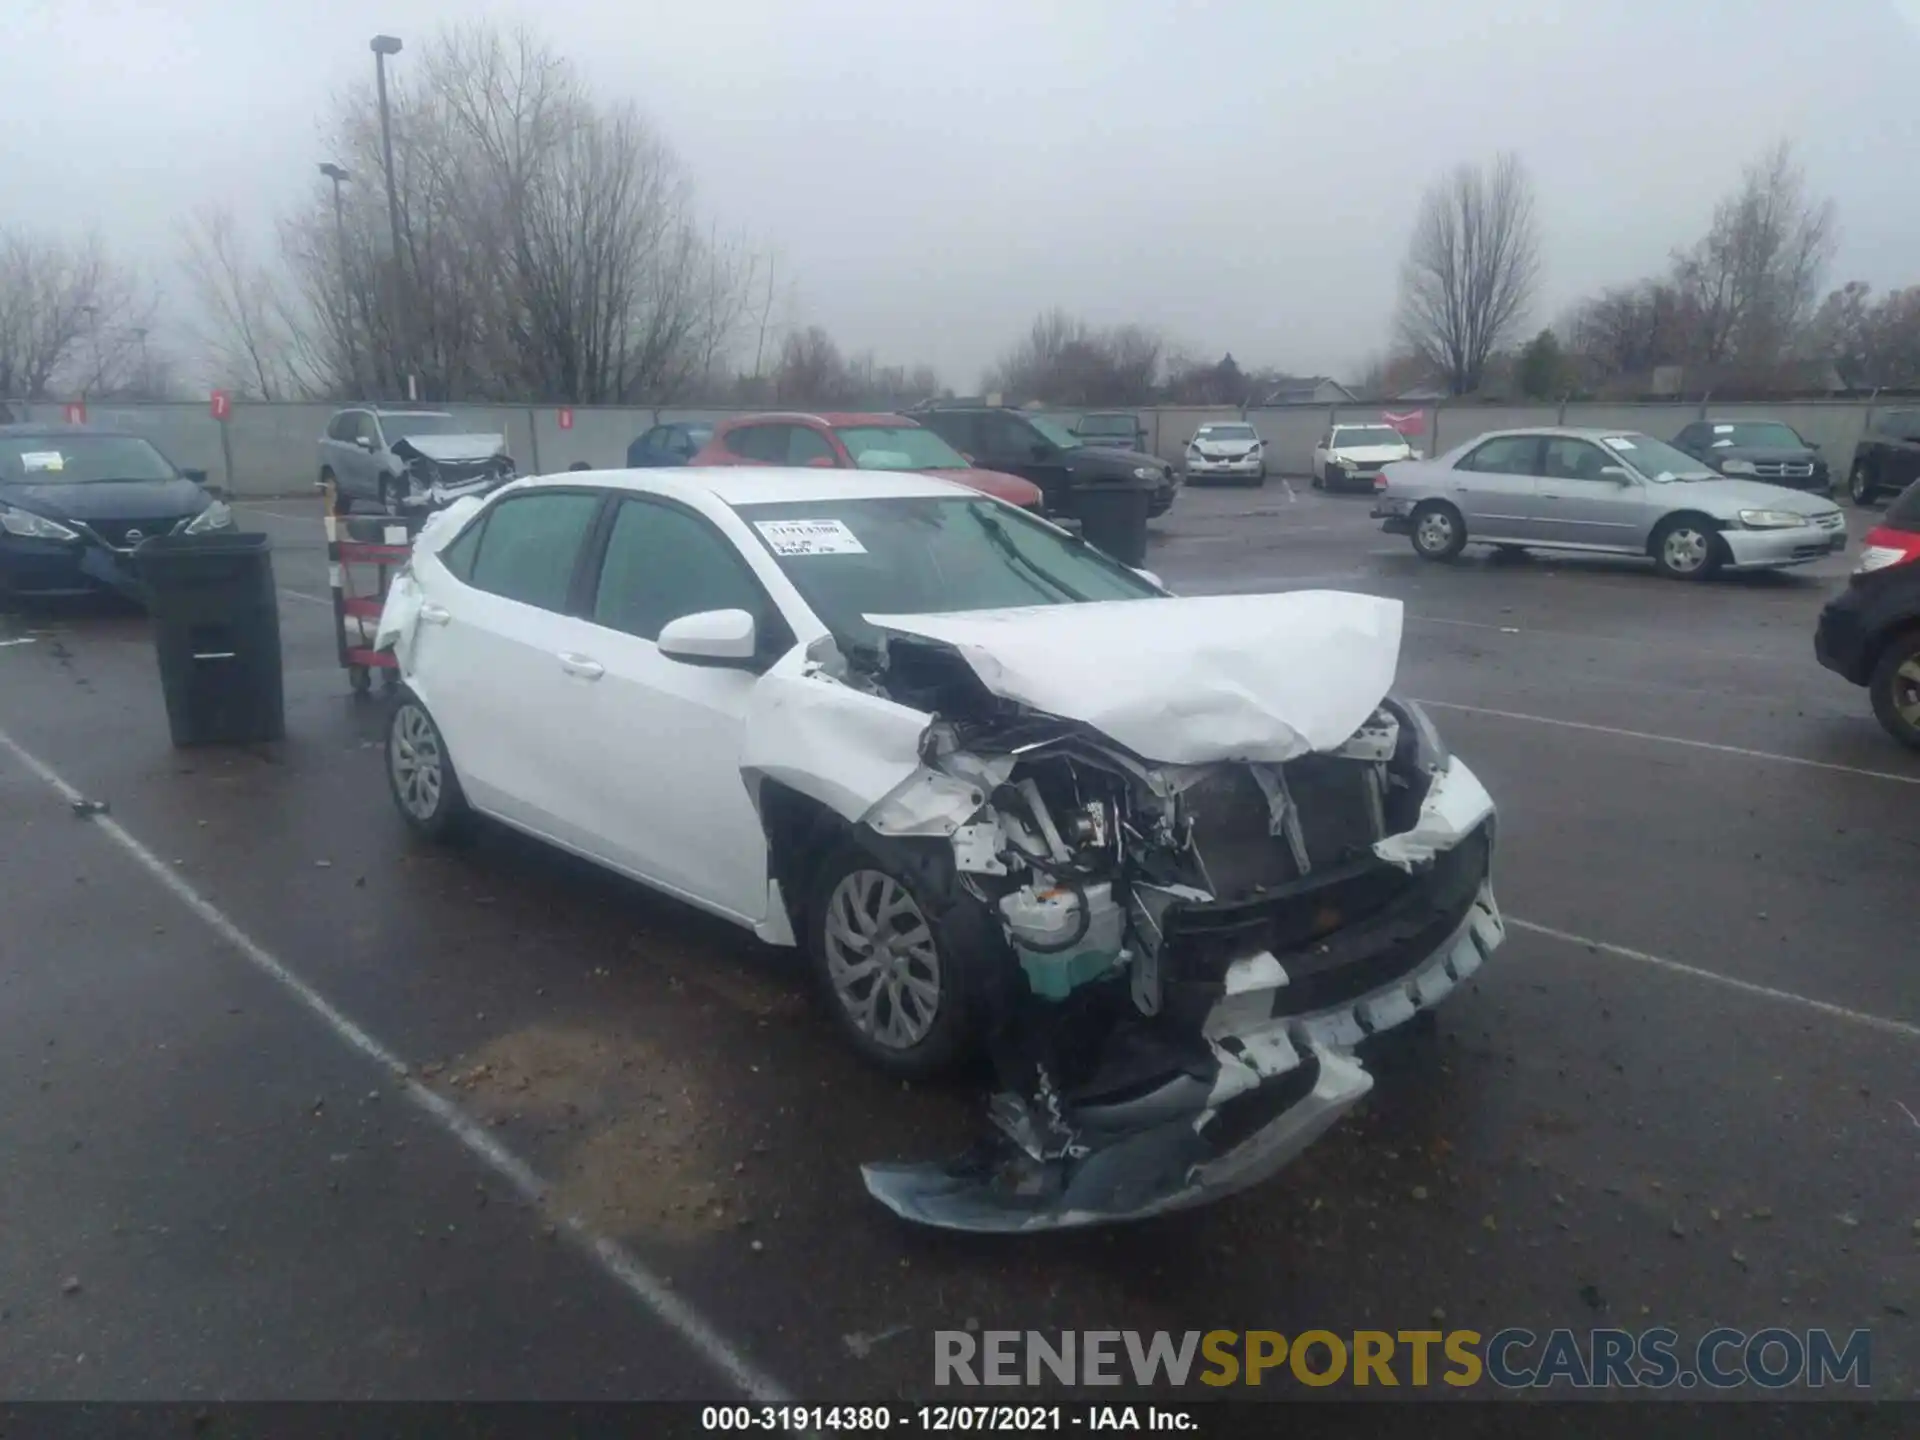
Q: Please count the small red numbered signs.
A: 3